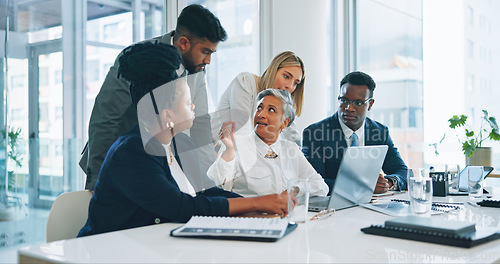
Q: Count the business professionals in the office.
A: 5